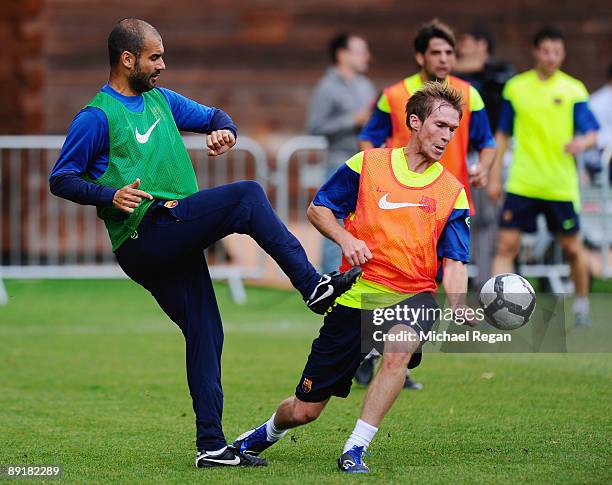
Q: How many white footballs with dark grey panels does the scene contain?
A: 1